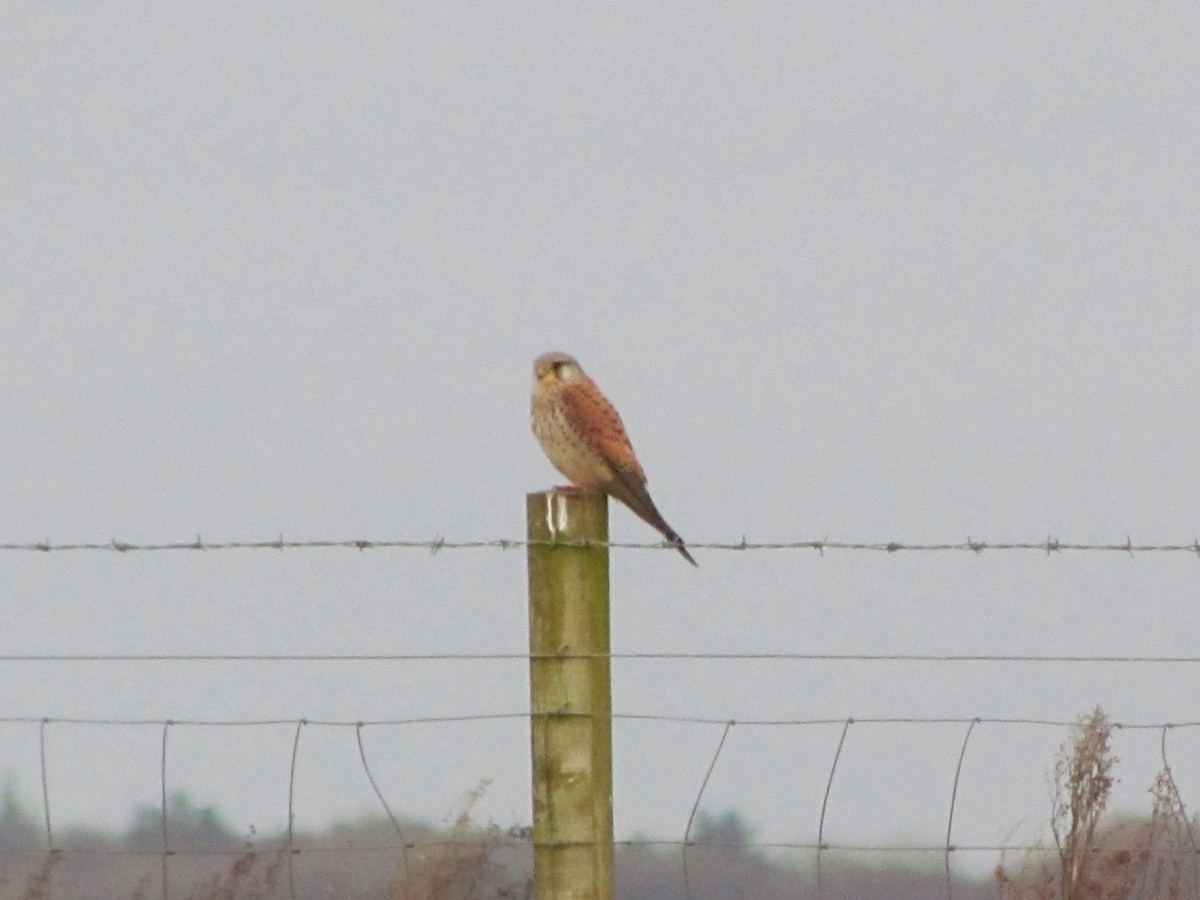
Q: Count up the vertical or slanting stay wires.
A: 8